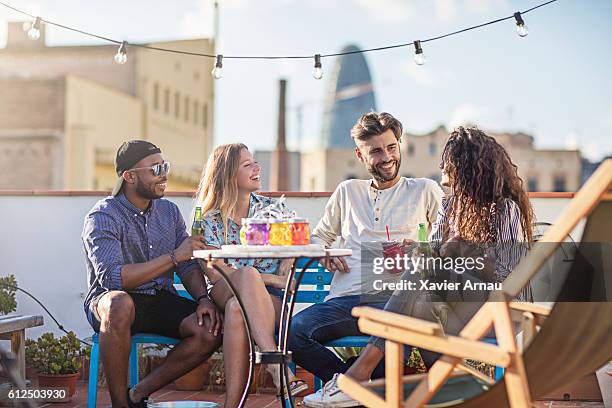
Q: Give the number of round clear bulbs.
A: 6